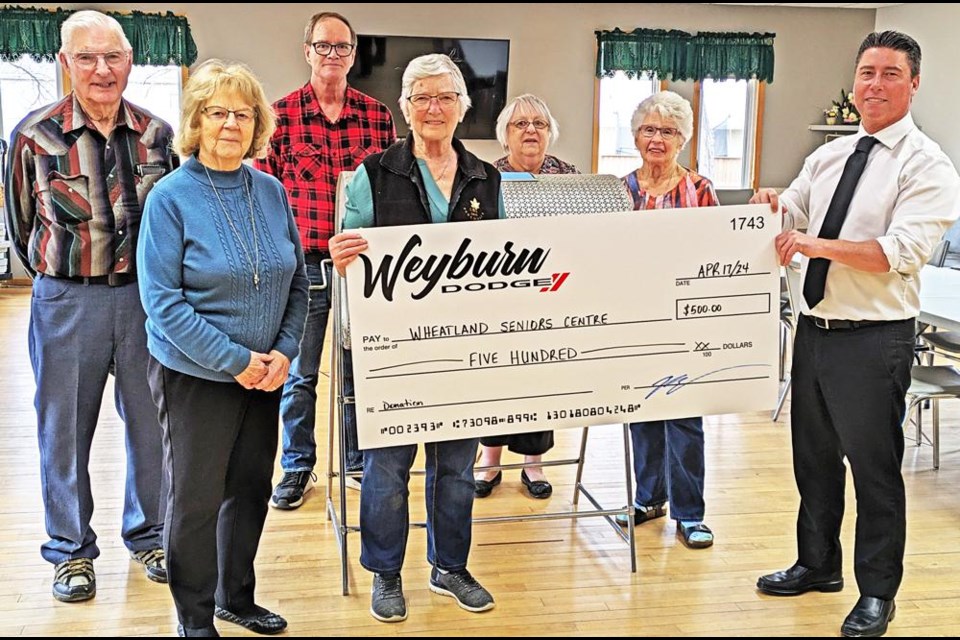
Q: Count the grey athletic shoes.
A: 2